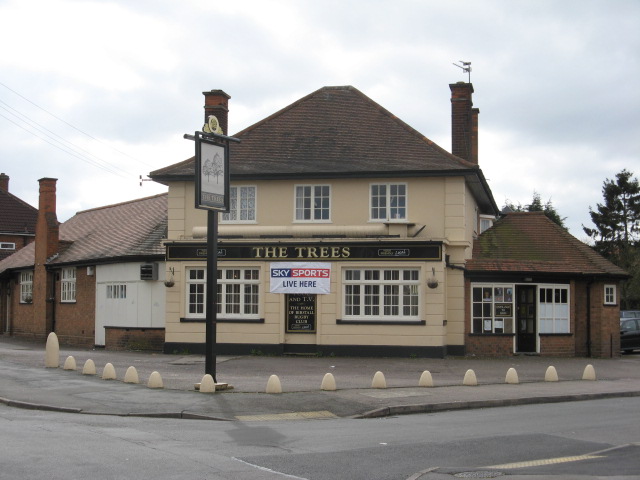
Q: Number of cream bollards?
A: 15